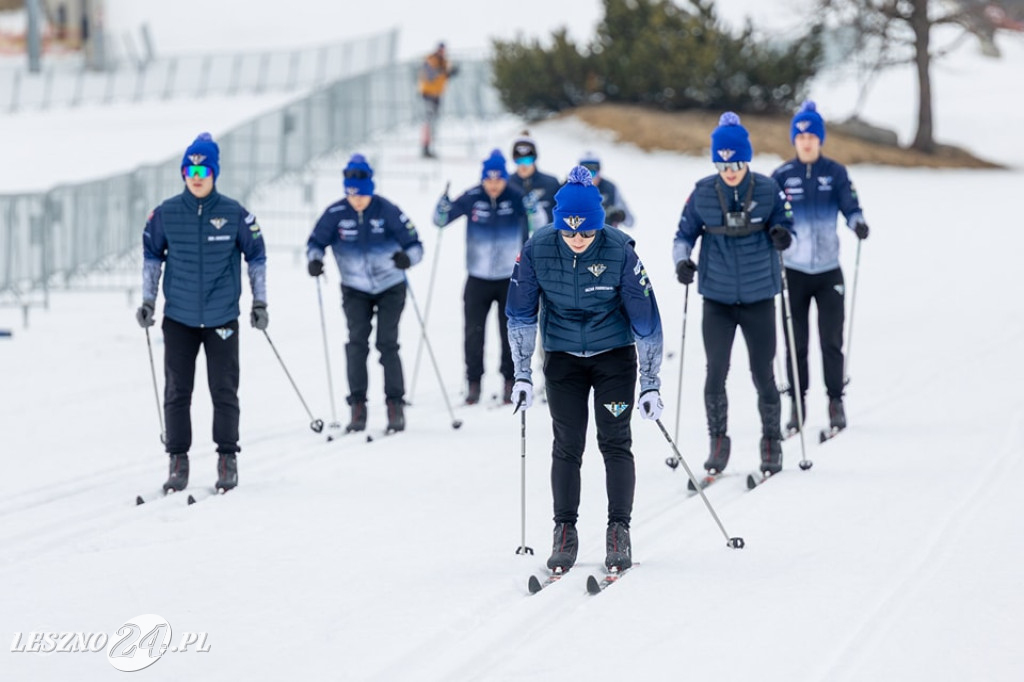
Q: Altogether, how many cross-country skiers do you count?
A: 8